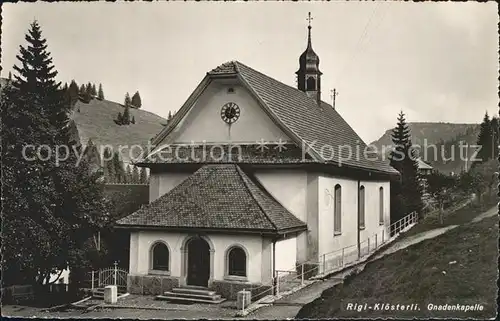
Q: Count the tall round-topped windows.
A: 3